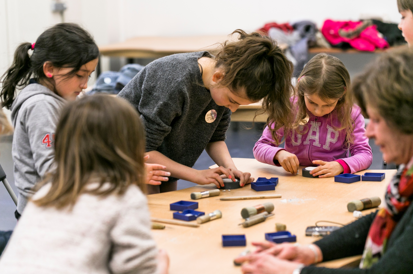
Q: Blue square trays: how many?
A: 8